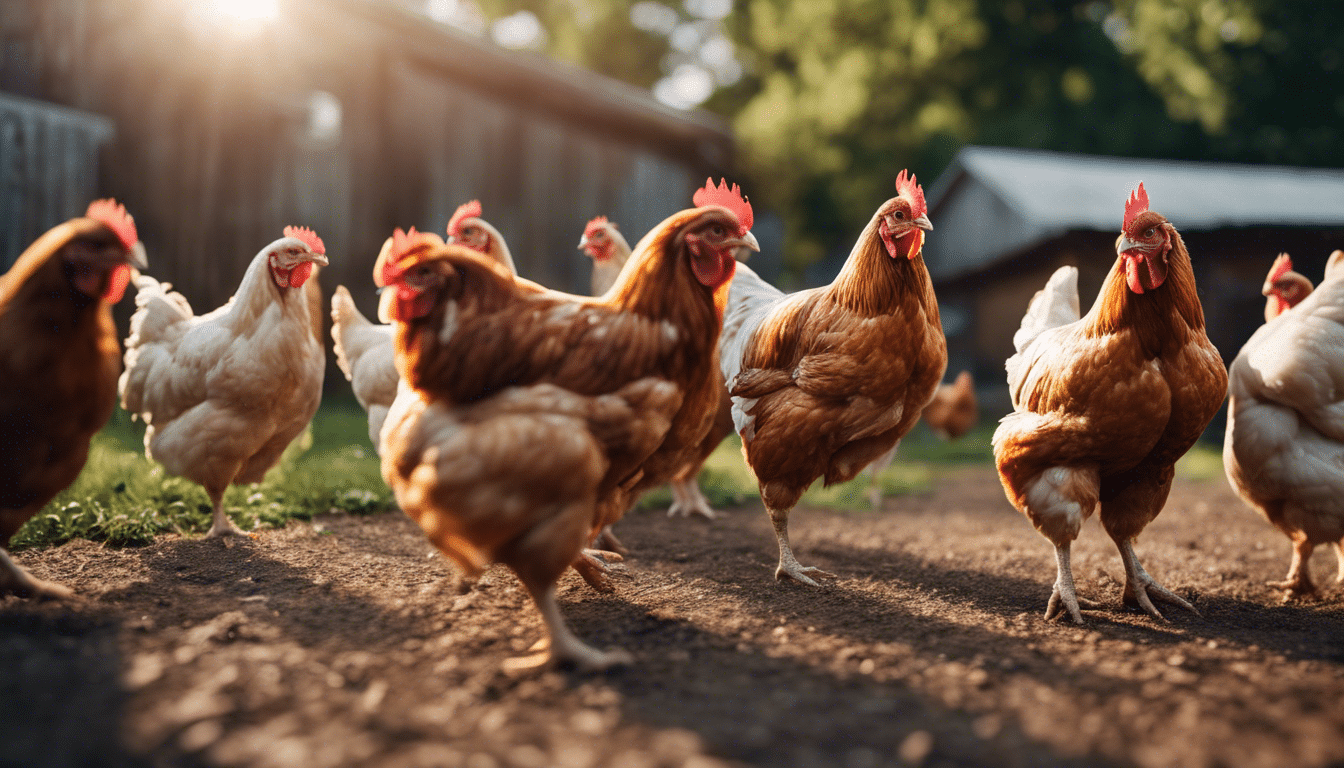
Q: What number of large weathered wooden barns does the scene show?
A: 1